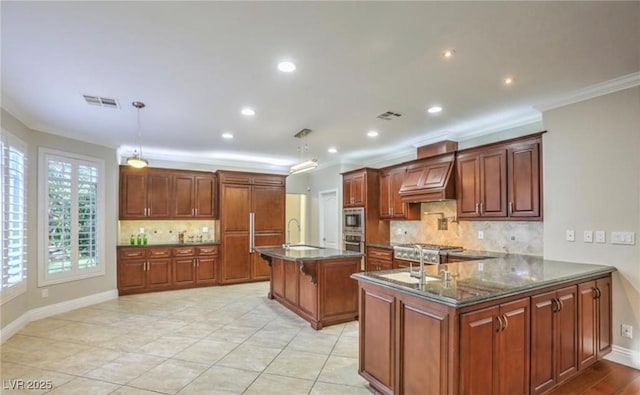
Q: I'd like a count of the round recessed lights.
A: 8